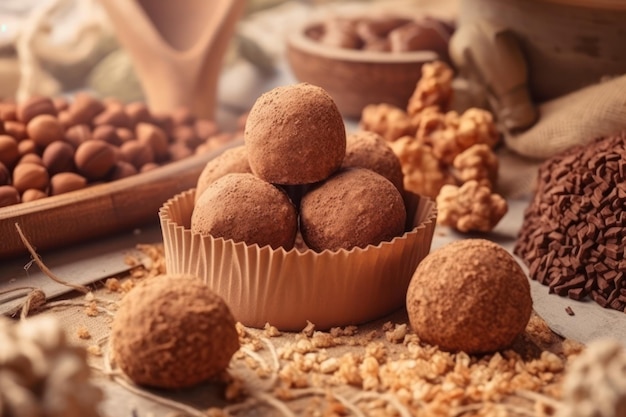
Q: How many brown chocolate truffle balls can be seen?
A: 7